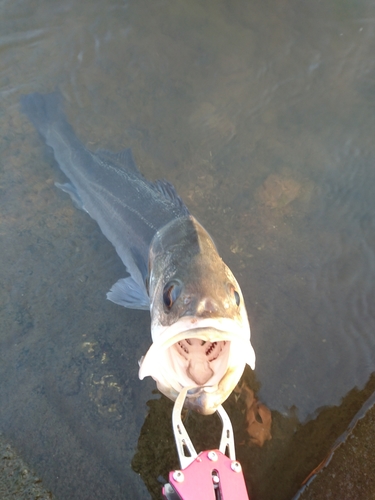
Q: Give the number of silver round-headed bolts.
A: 3